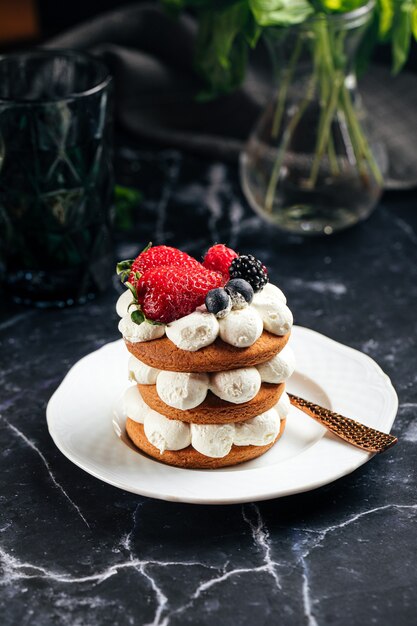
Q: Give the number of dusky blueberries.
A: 2